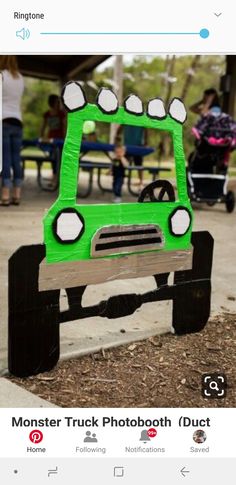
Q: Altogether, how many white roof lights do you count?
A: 5